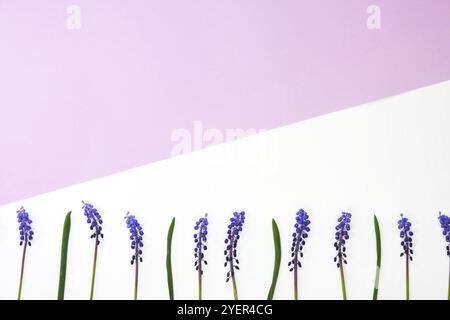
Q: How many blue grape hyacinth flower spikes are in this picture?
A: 9